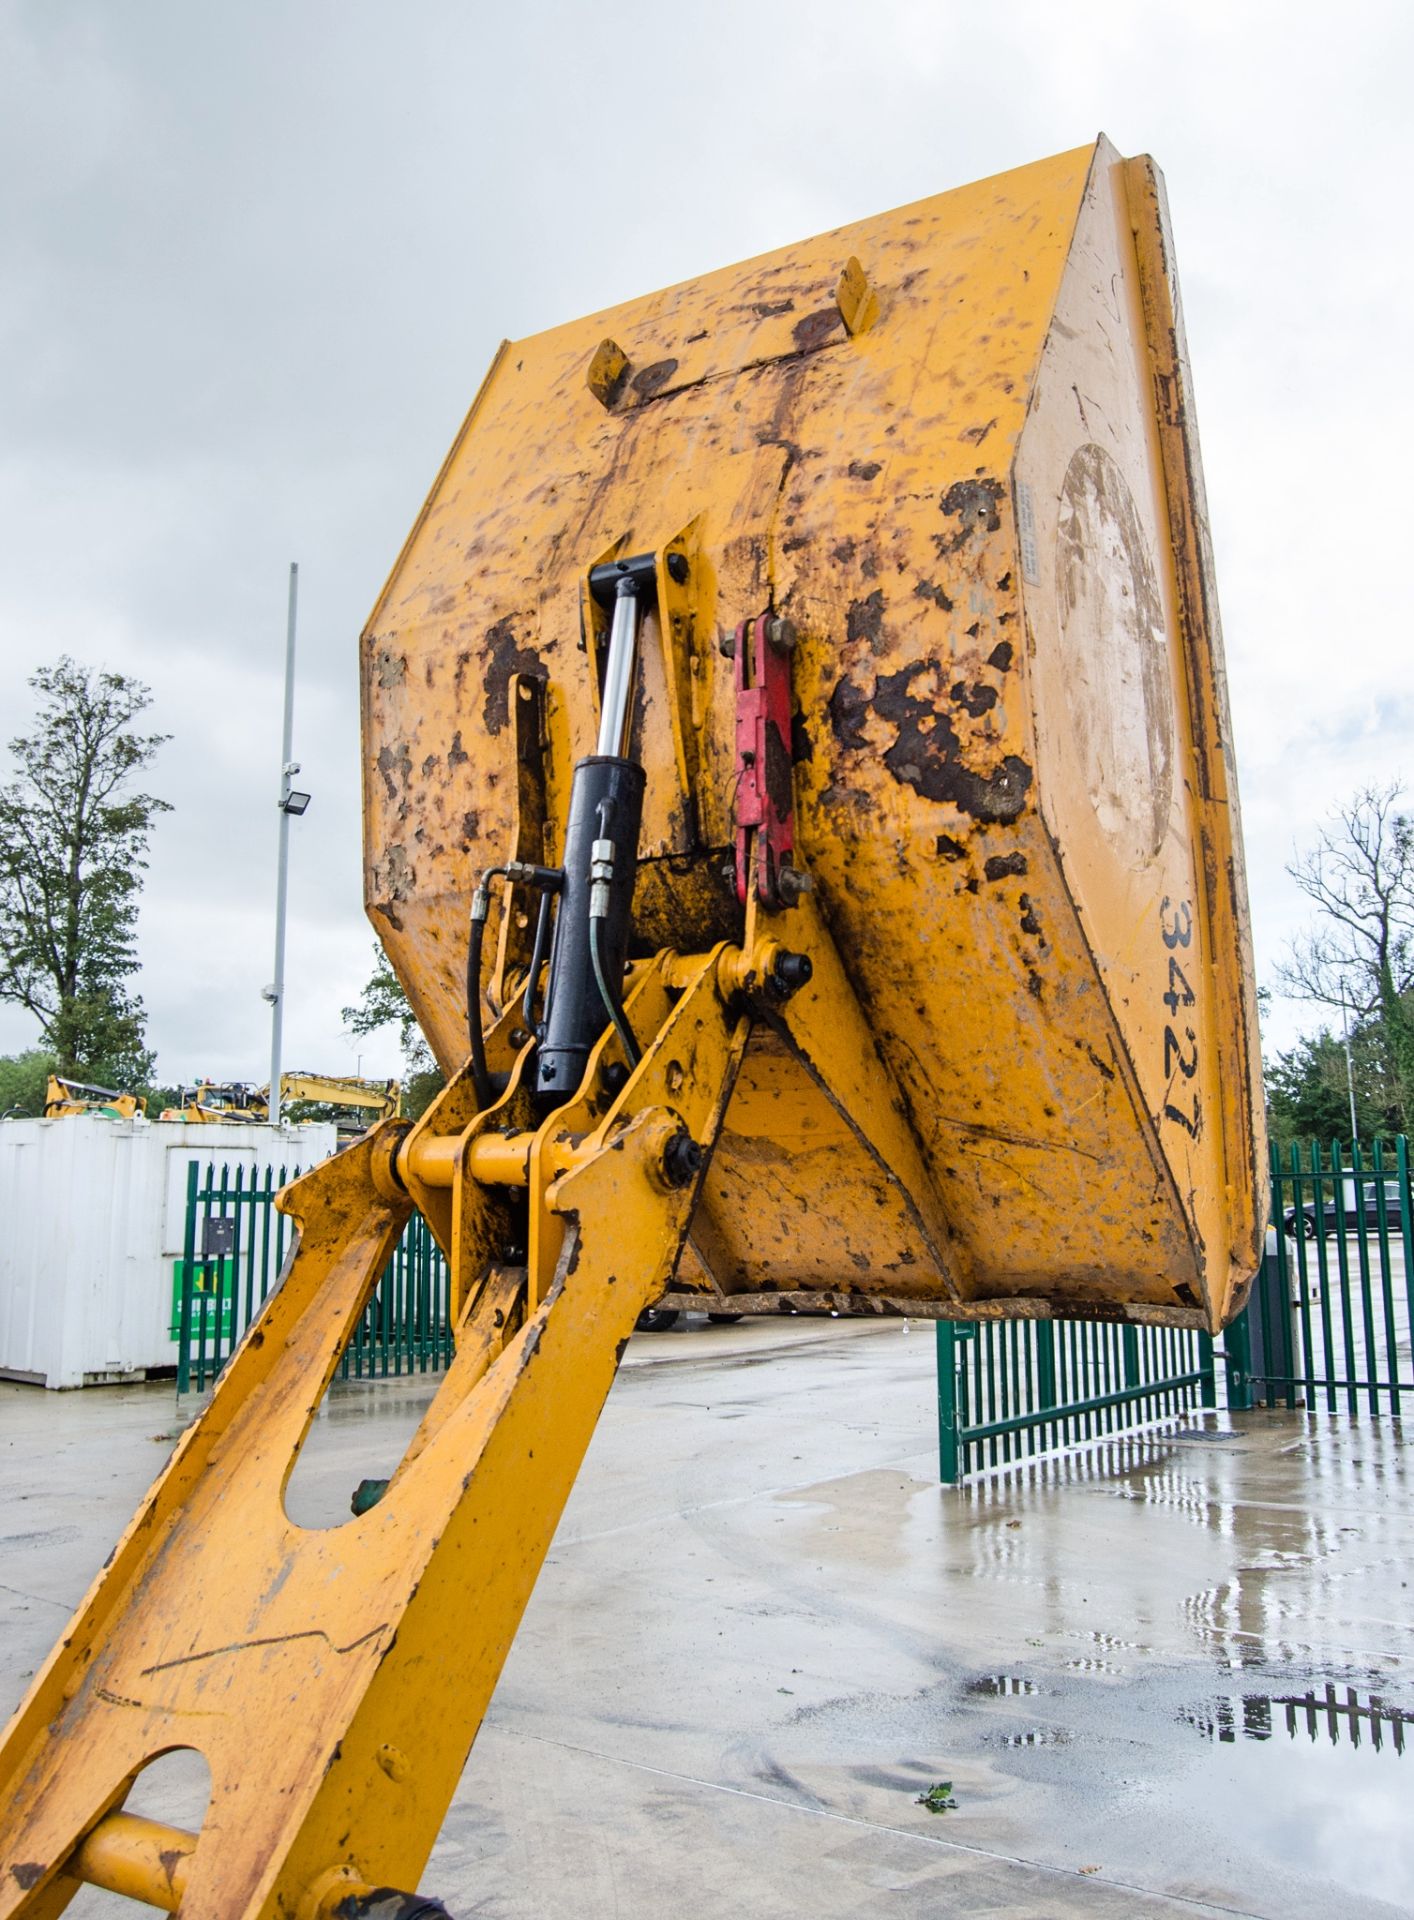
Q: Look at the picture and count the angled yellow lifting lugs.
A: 2